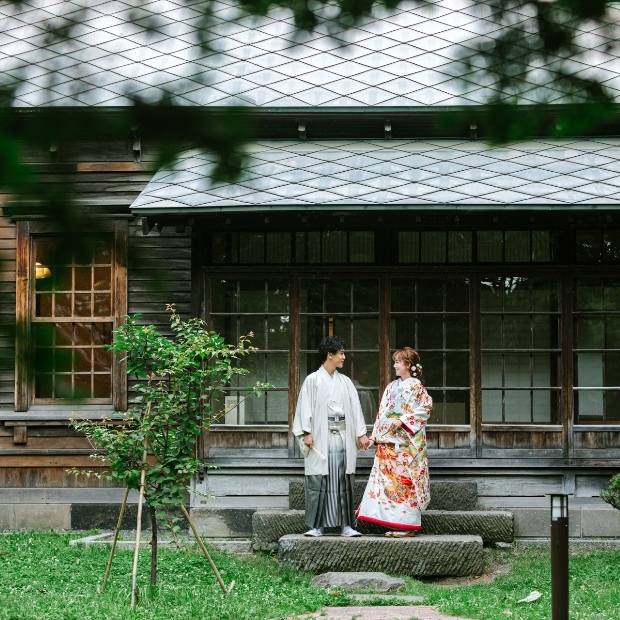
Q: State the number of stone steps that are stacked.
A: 3